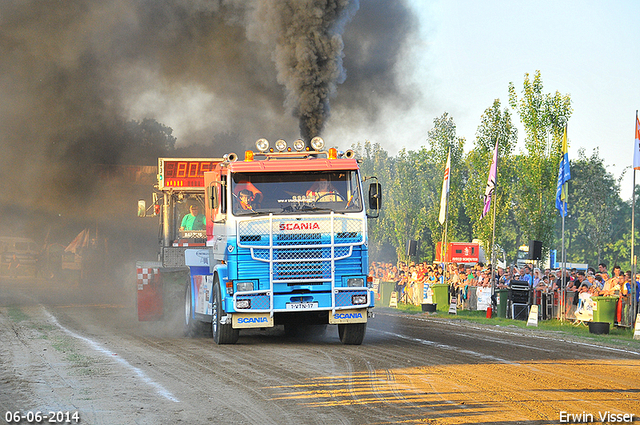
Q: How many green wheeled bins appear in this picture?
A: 4